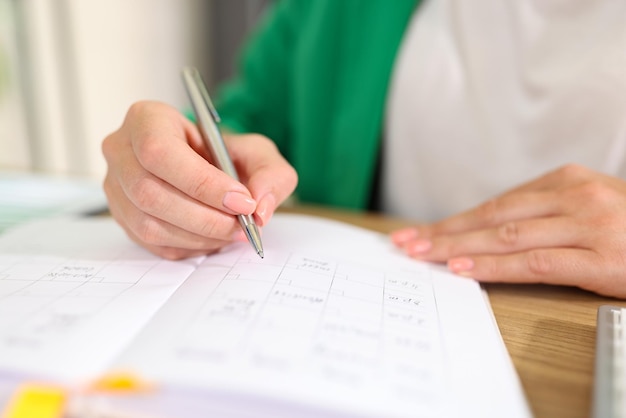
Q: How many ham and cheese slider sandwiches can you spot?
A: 0